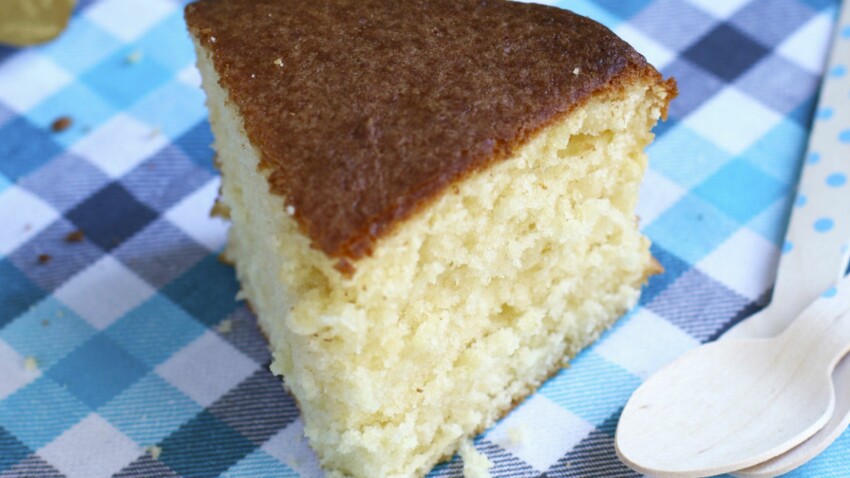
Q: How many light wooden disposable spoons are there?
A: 2